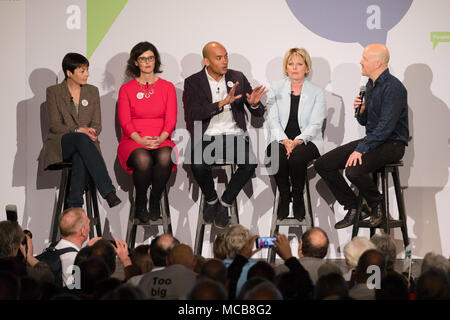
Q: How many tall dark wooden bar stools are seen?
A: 5